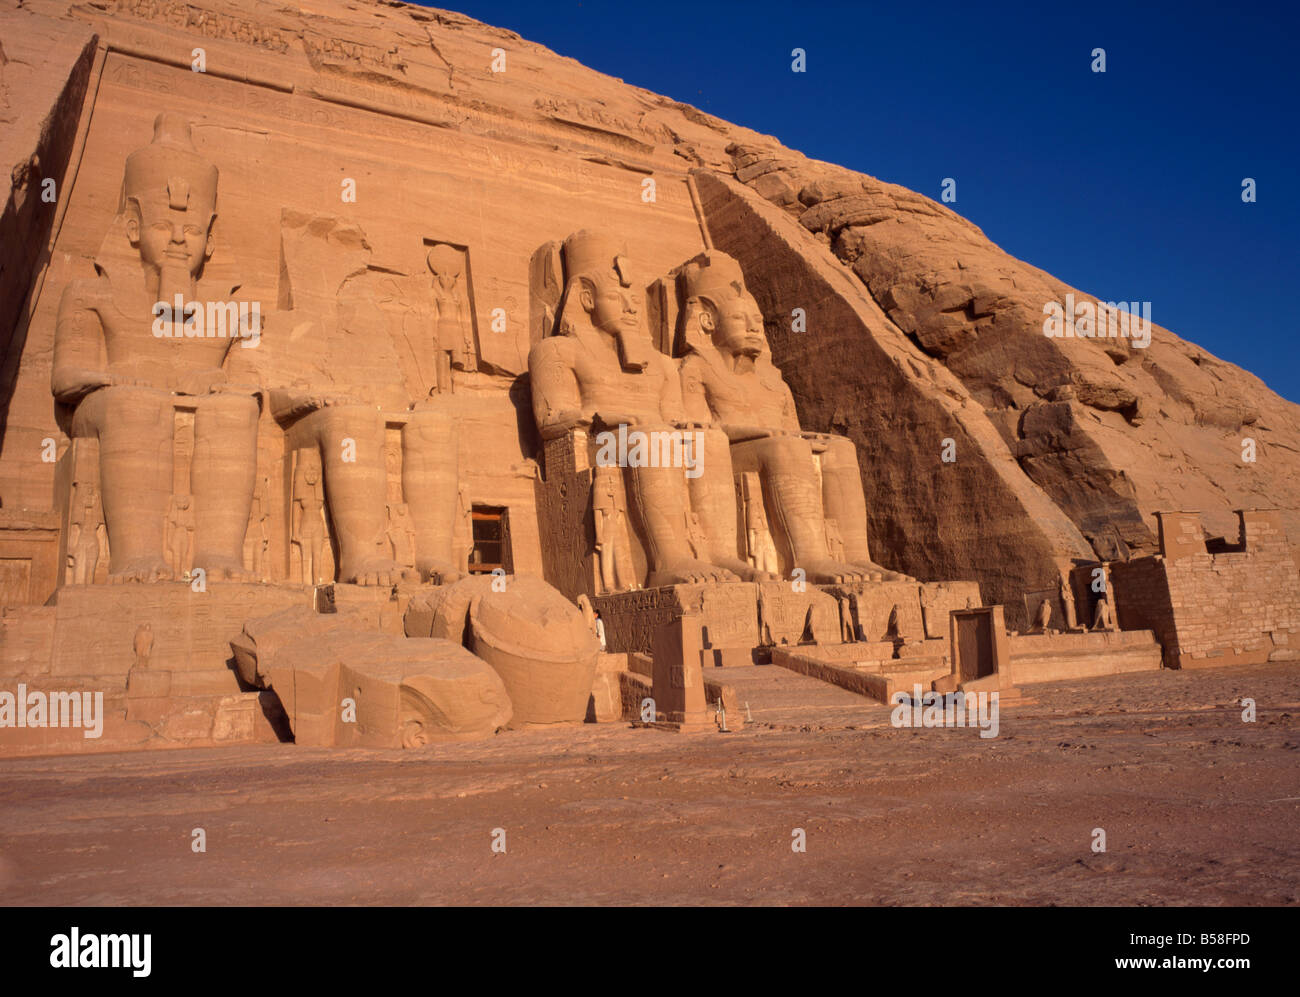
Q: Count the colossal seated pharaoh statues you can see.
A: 4